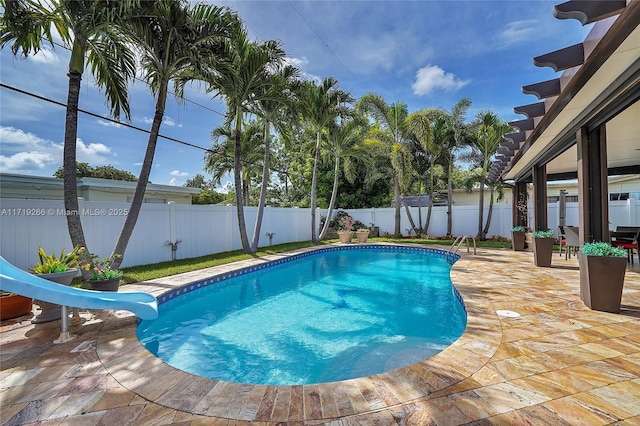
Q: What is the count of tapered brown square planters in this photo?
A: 3